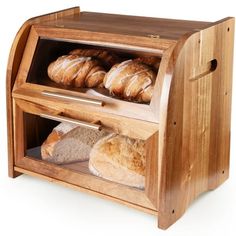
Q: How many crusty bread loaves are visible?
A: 2